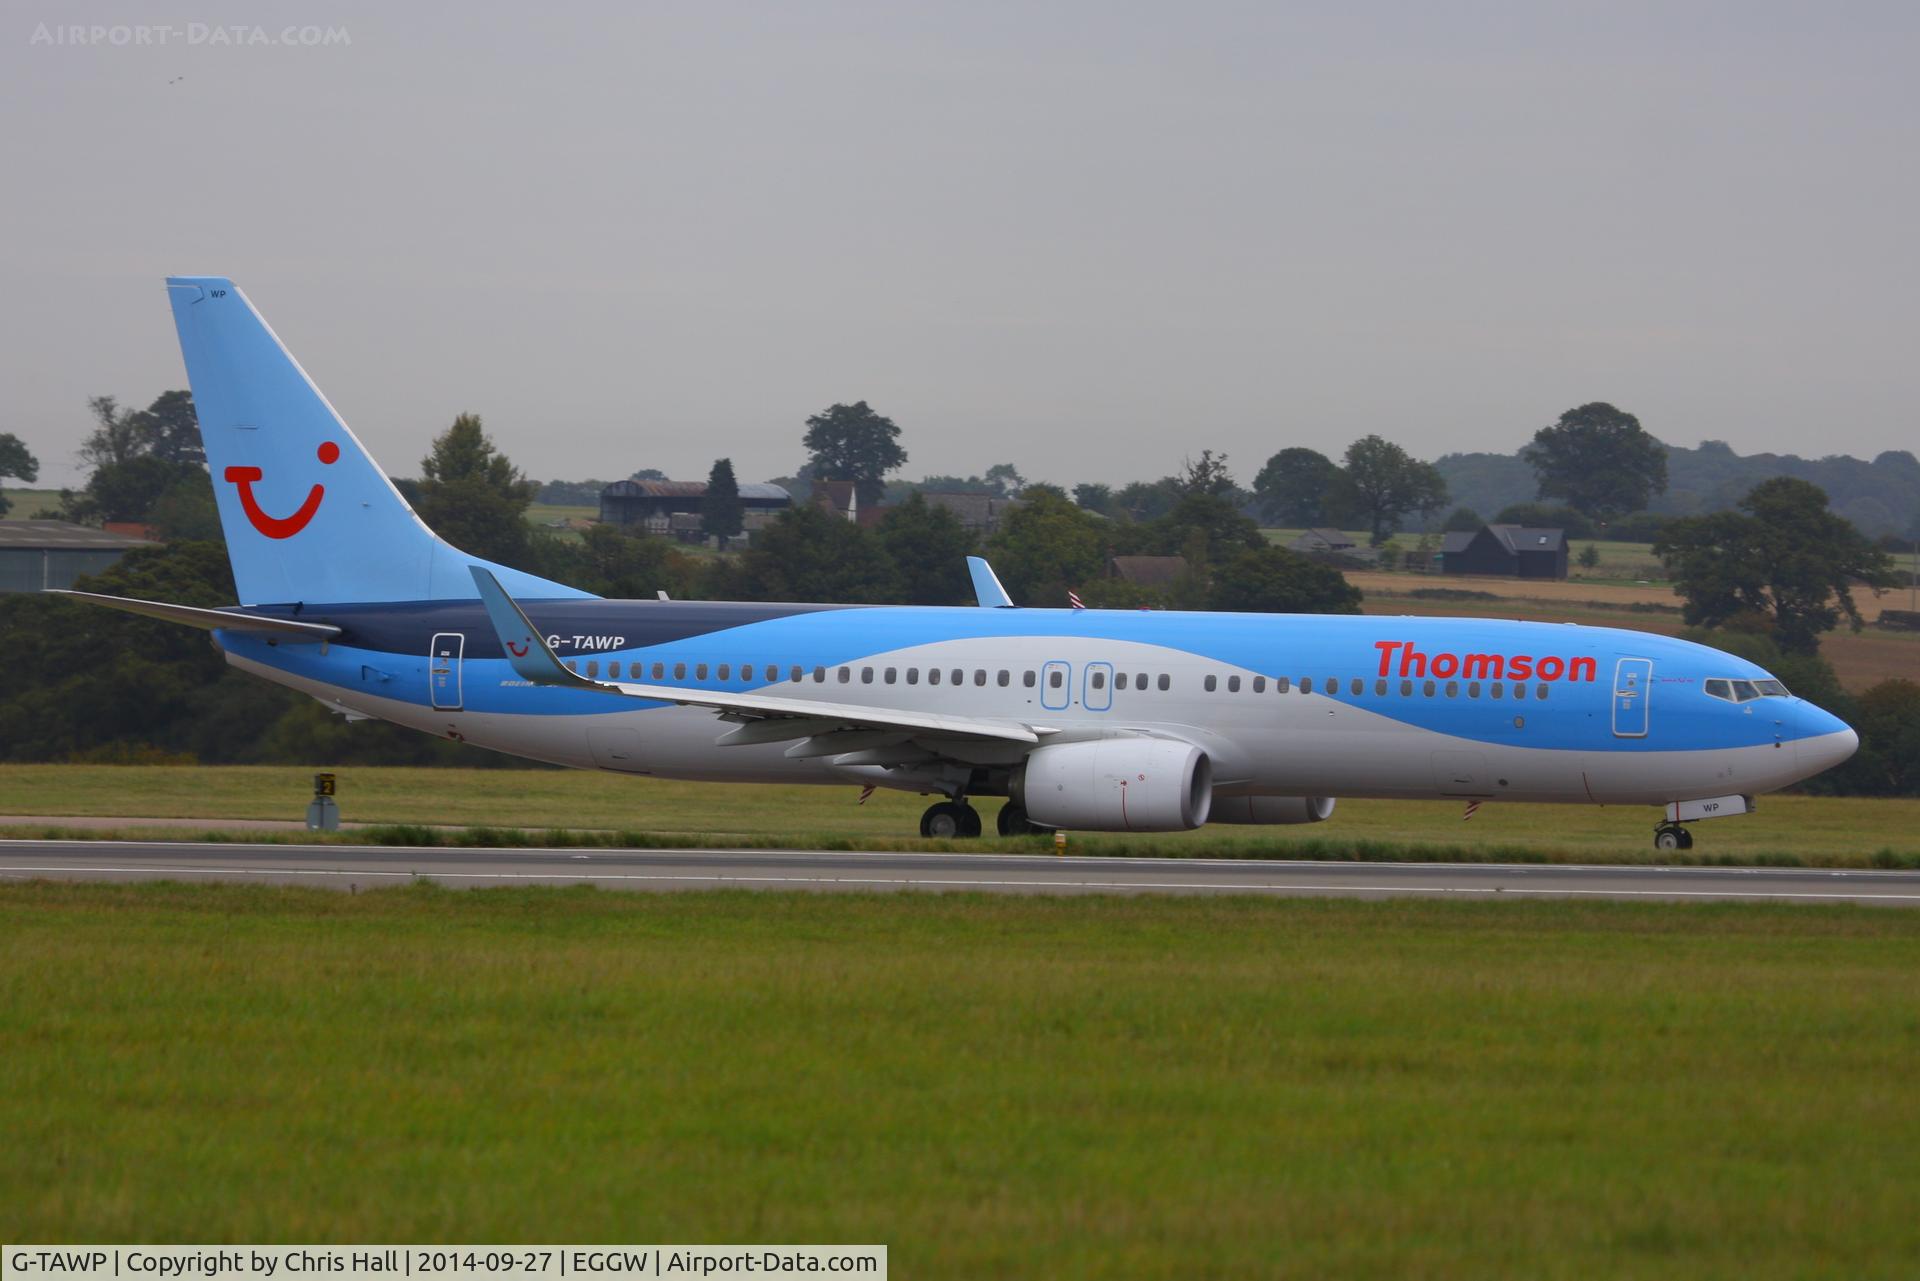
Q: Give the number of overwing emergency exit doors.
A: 2